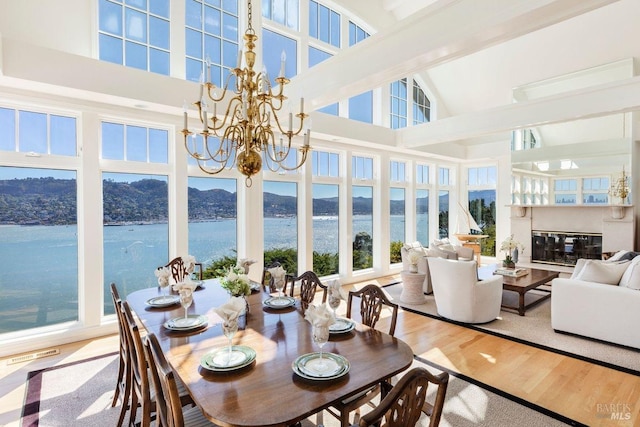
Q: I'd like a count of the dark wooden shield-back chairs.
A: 8